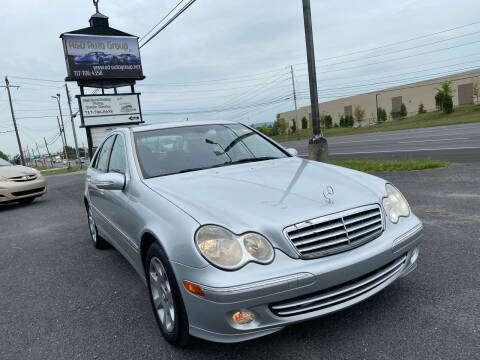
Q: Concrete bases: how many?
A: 1